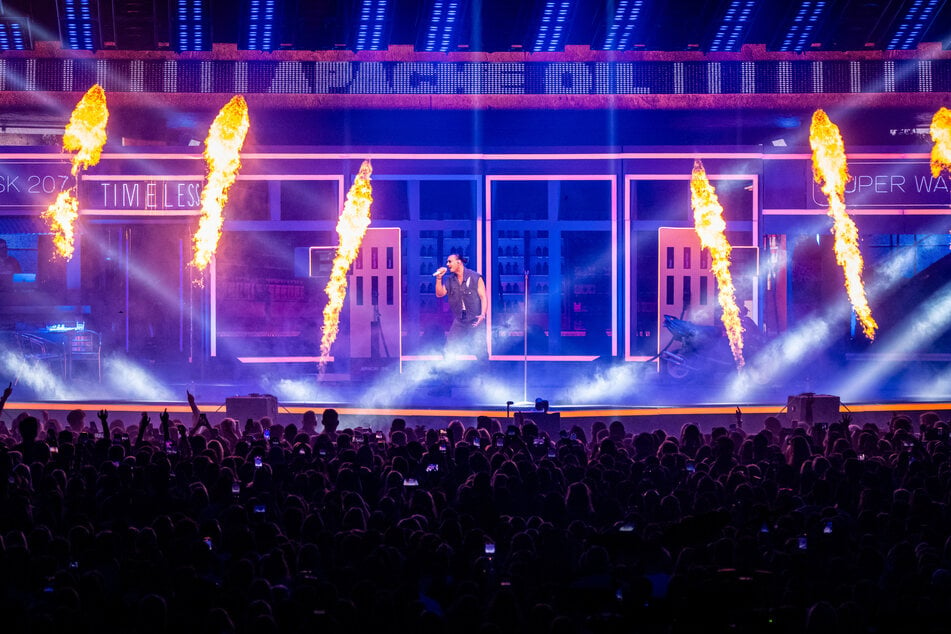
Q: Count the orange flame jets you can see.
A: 6